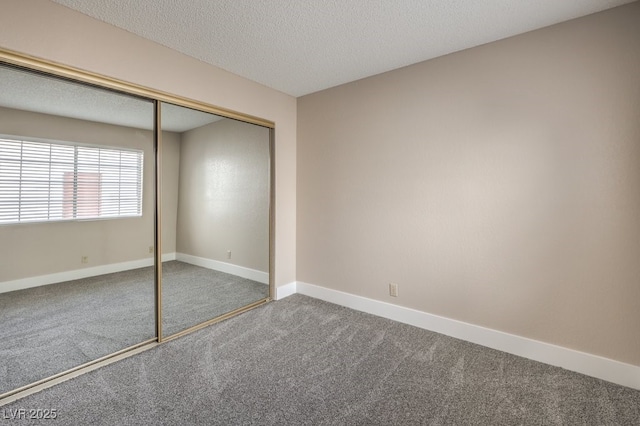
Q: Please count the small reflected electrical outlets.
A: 3